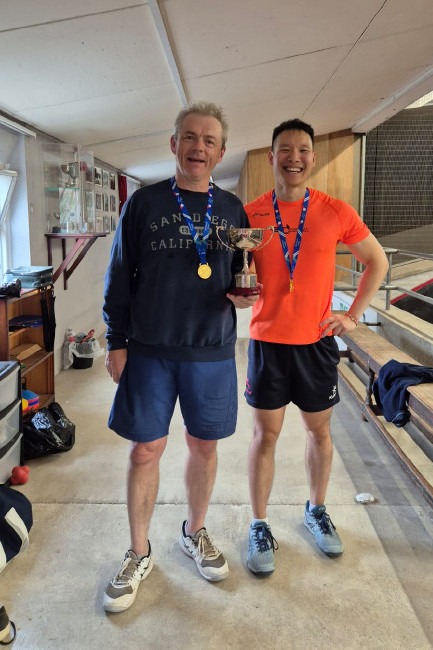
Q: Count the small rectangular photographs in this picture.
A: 9